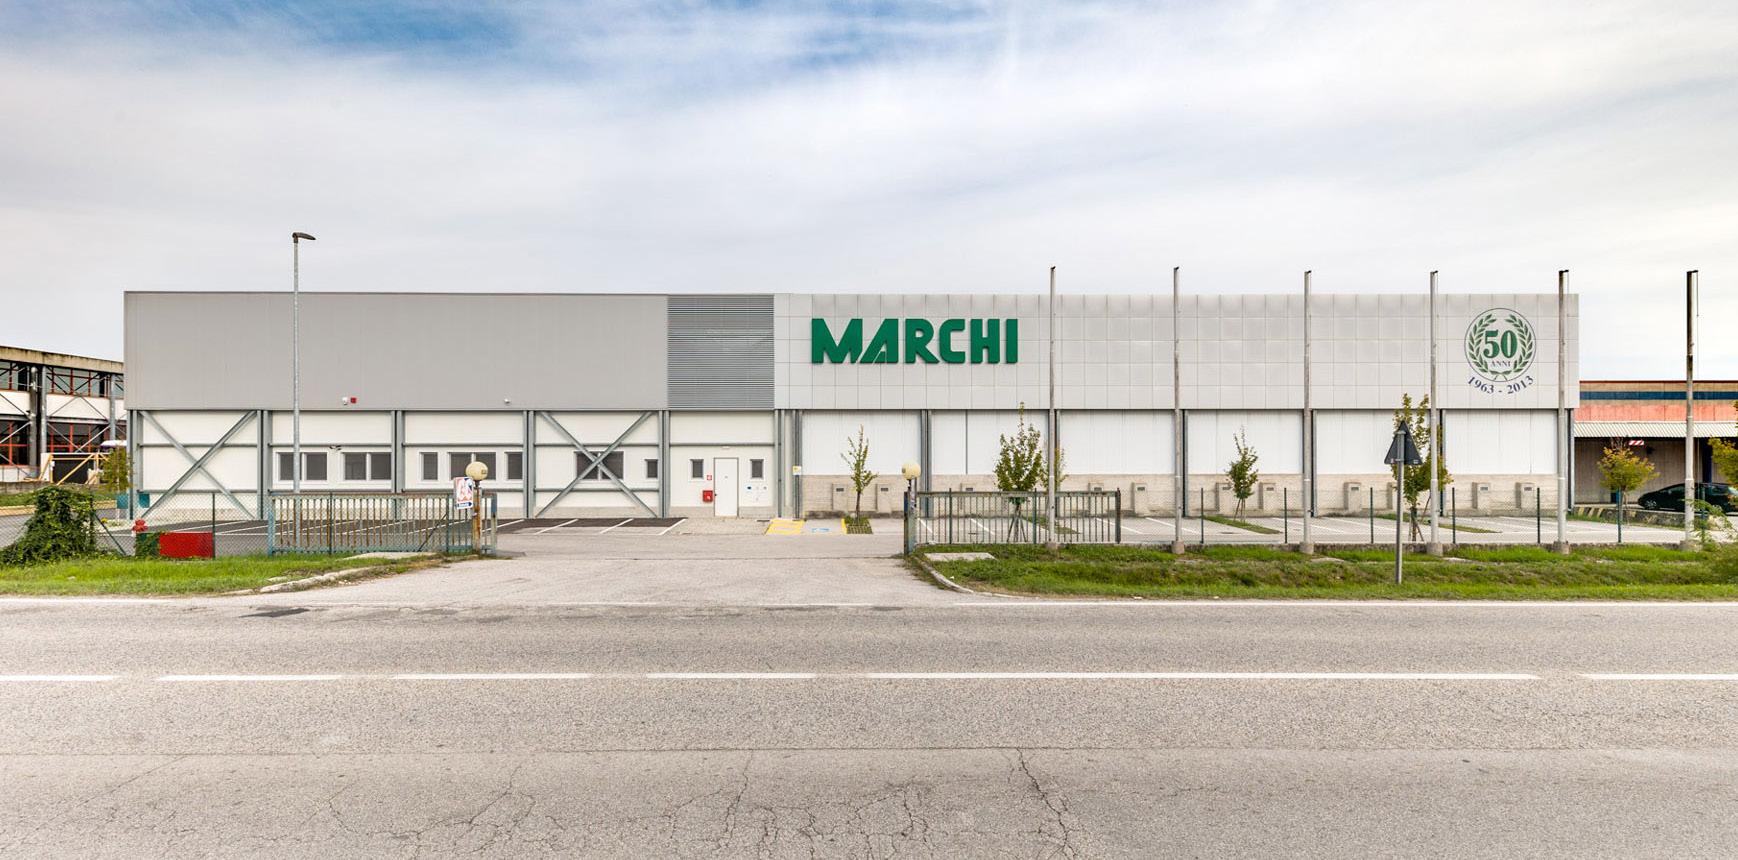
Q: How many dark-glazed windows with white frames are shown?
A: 9